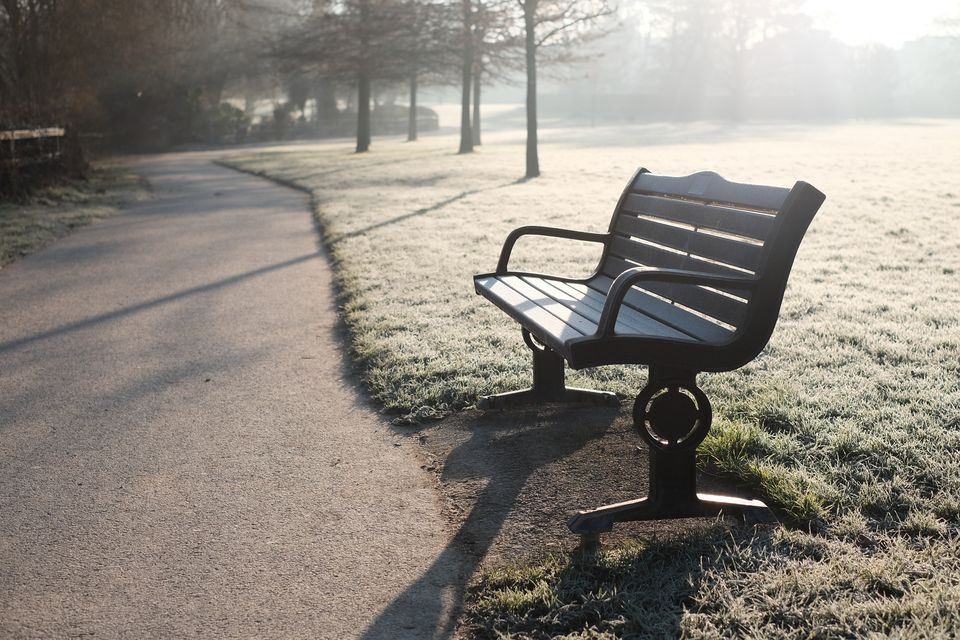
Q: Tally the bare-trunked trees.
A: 5